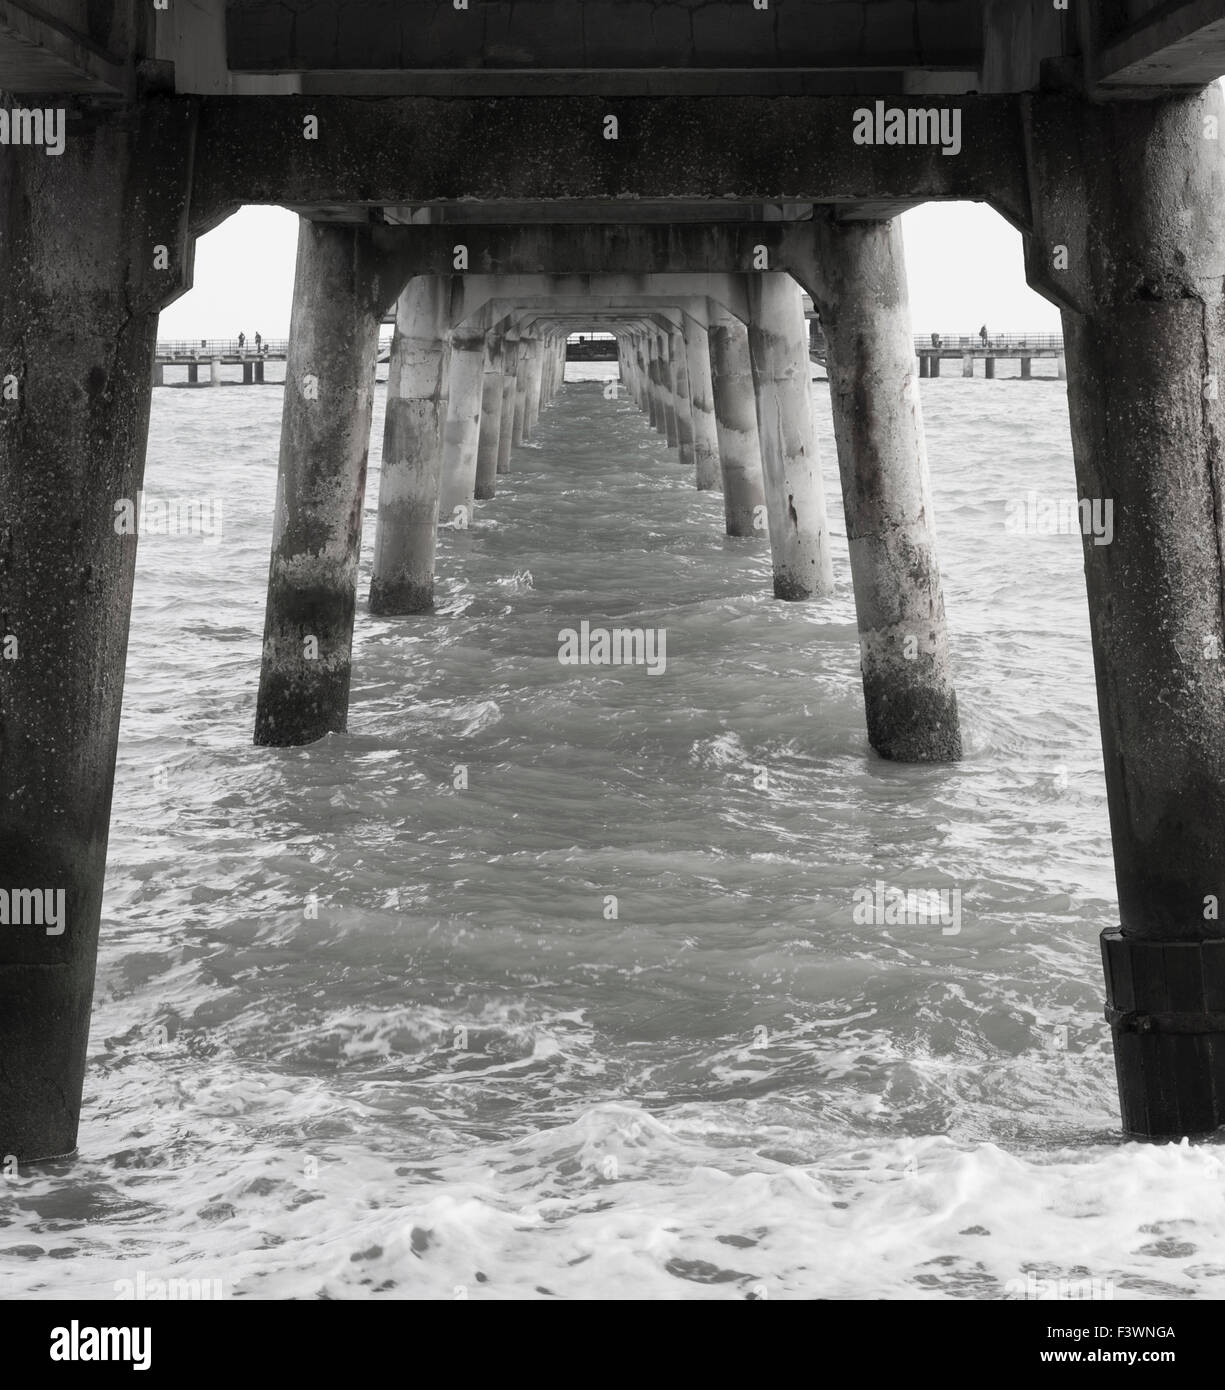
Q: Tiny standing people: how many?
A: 3